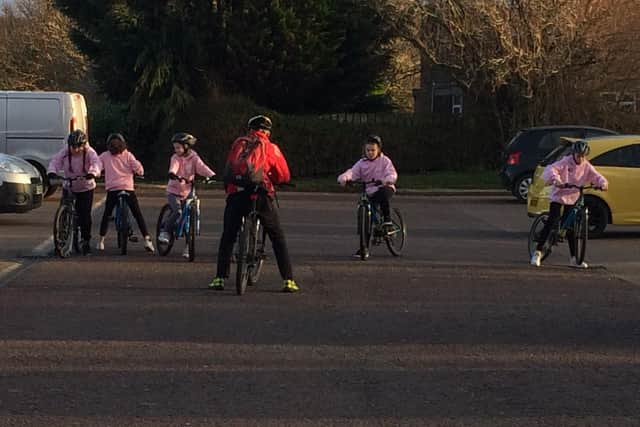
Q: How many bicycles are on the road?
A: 6